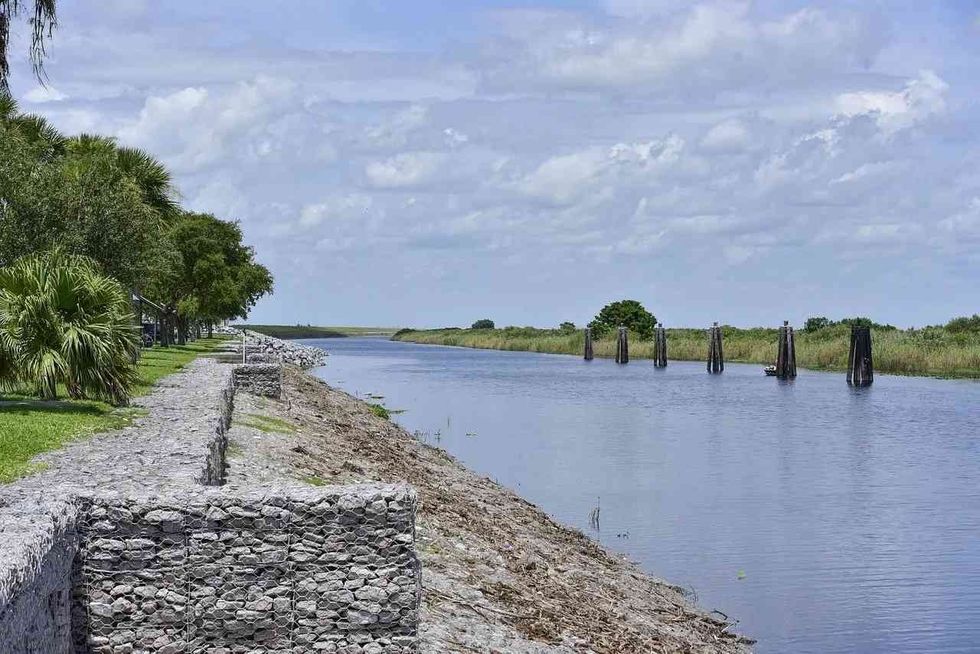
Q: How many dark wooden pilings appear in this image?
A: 6